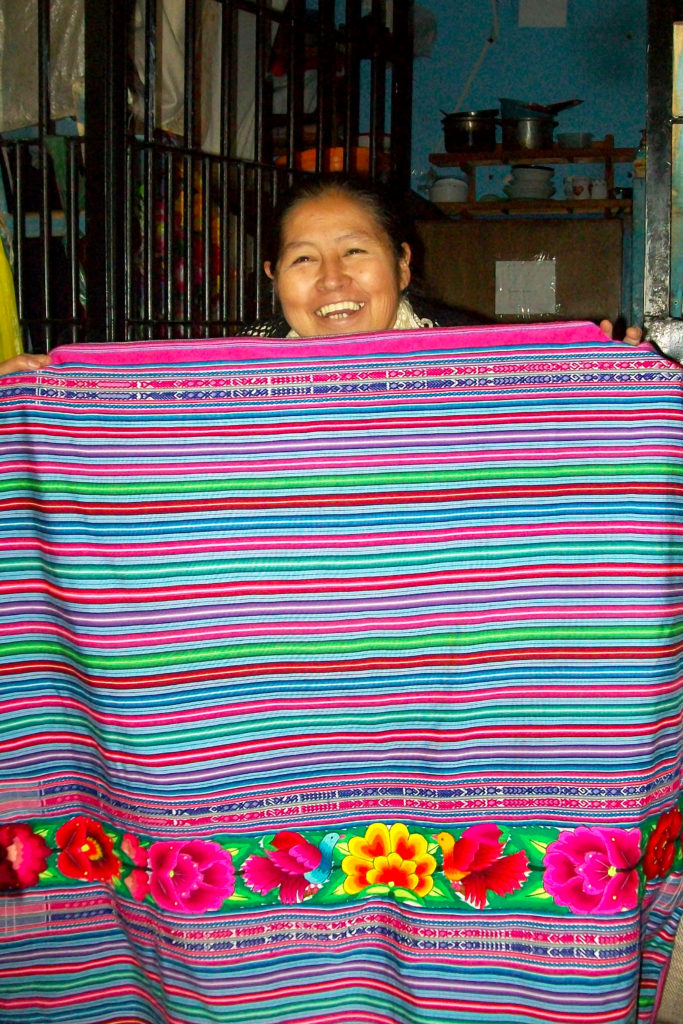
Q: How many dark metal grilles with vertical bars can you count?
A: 2